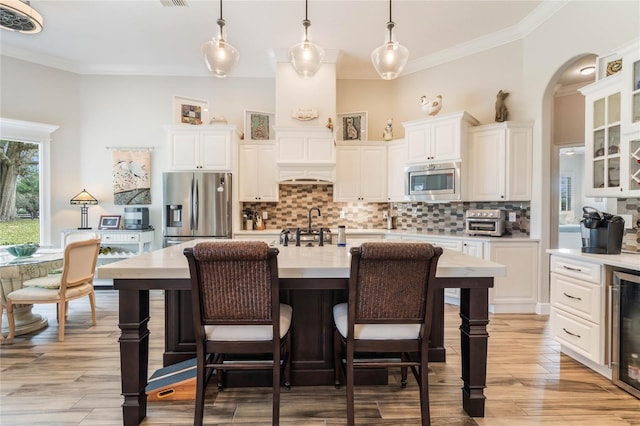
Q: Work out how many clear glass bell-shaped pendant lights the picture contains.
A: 3